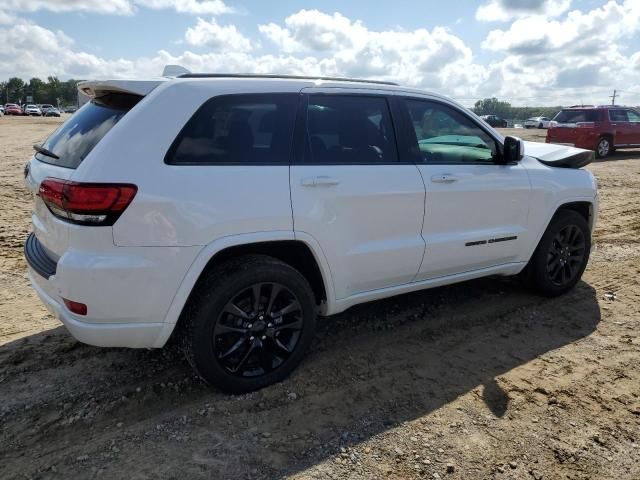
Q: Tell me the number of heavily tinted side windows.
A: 2